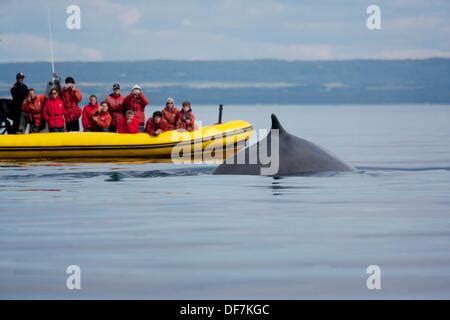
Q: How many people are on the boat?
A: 13